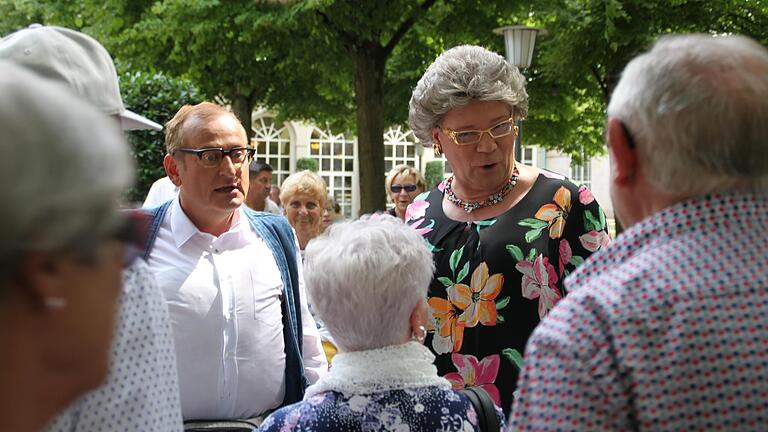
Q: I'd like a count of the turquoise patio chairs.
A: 0